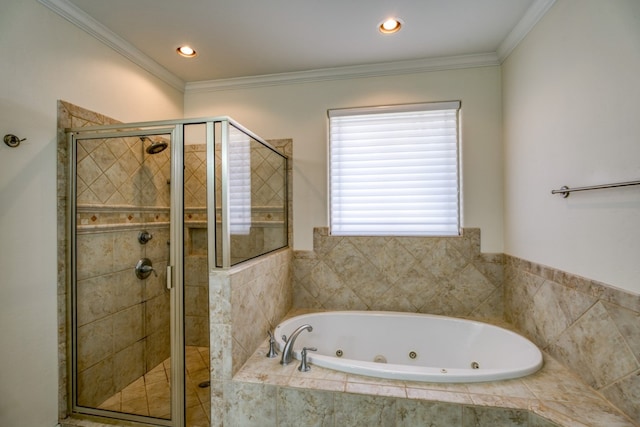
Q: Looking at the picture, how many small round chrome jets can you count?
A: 3